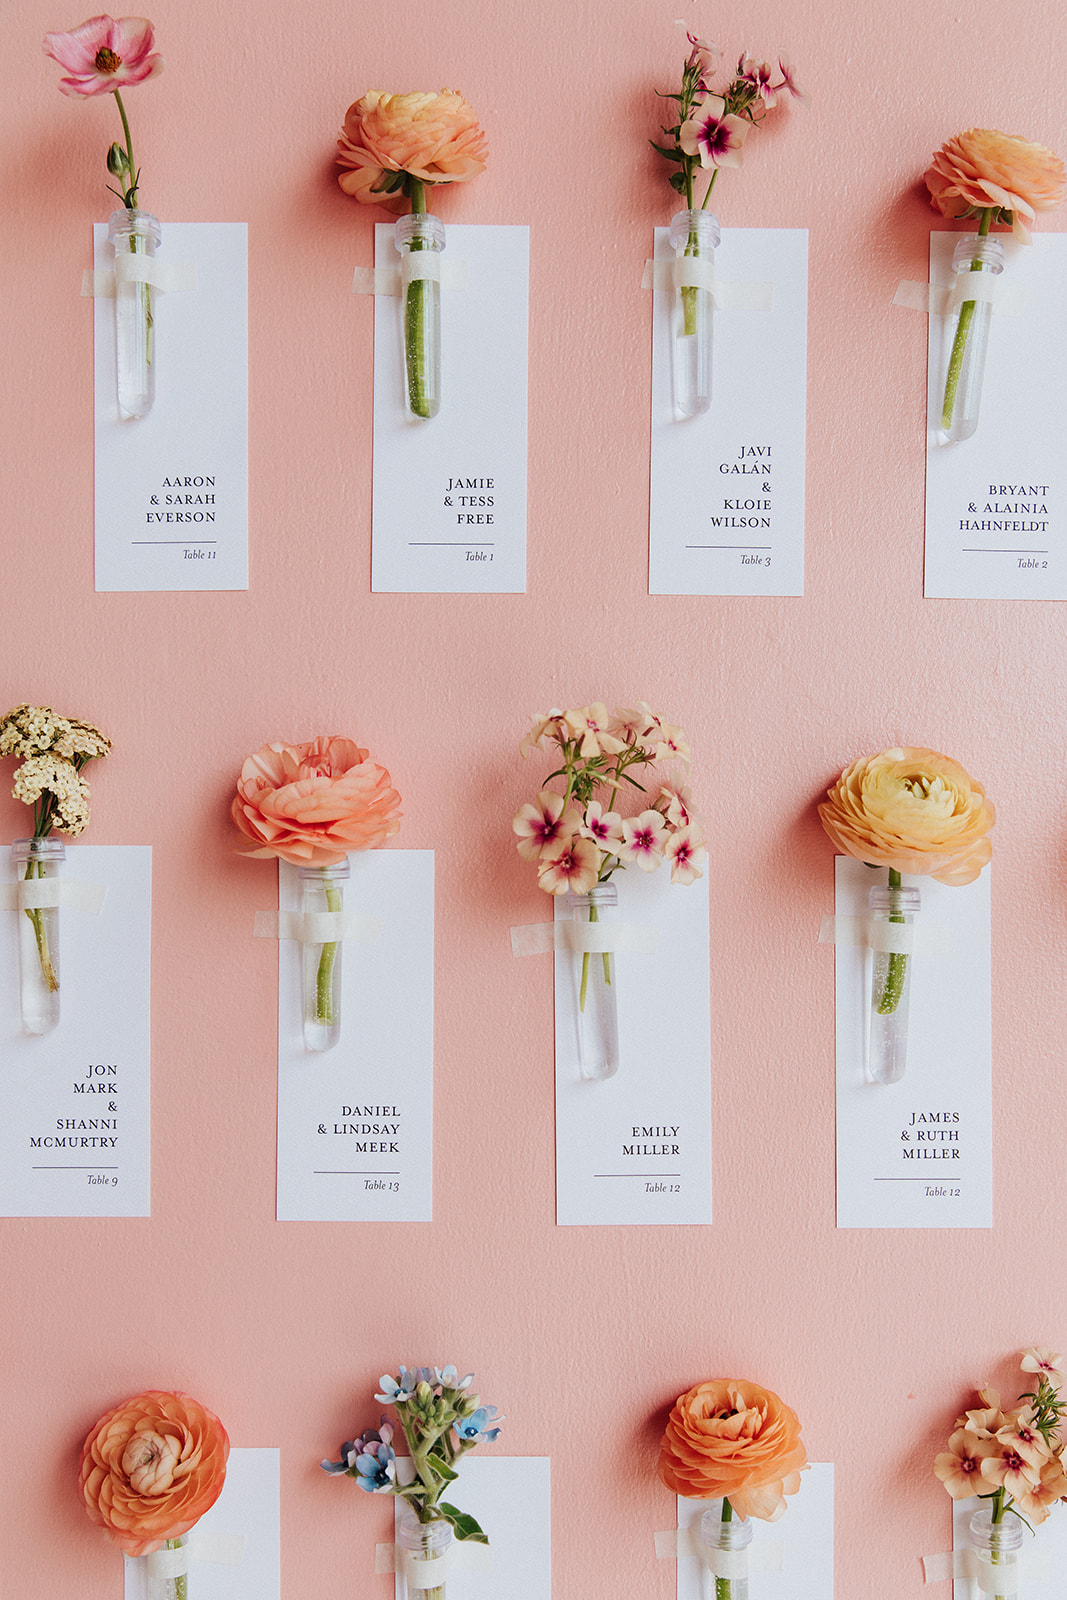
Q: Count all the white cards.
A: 12